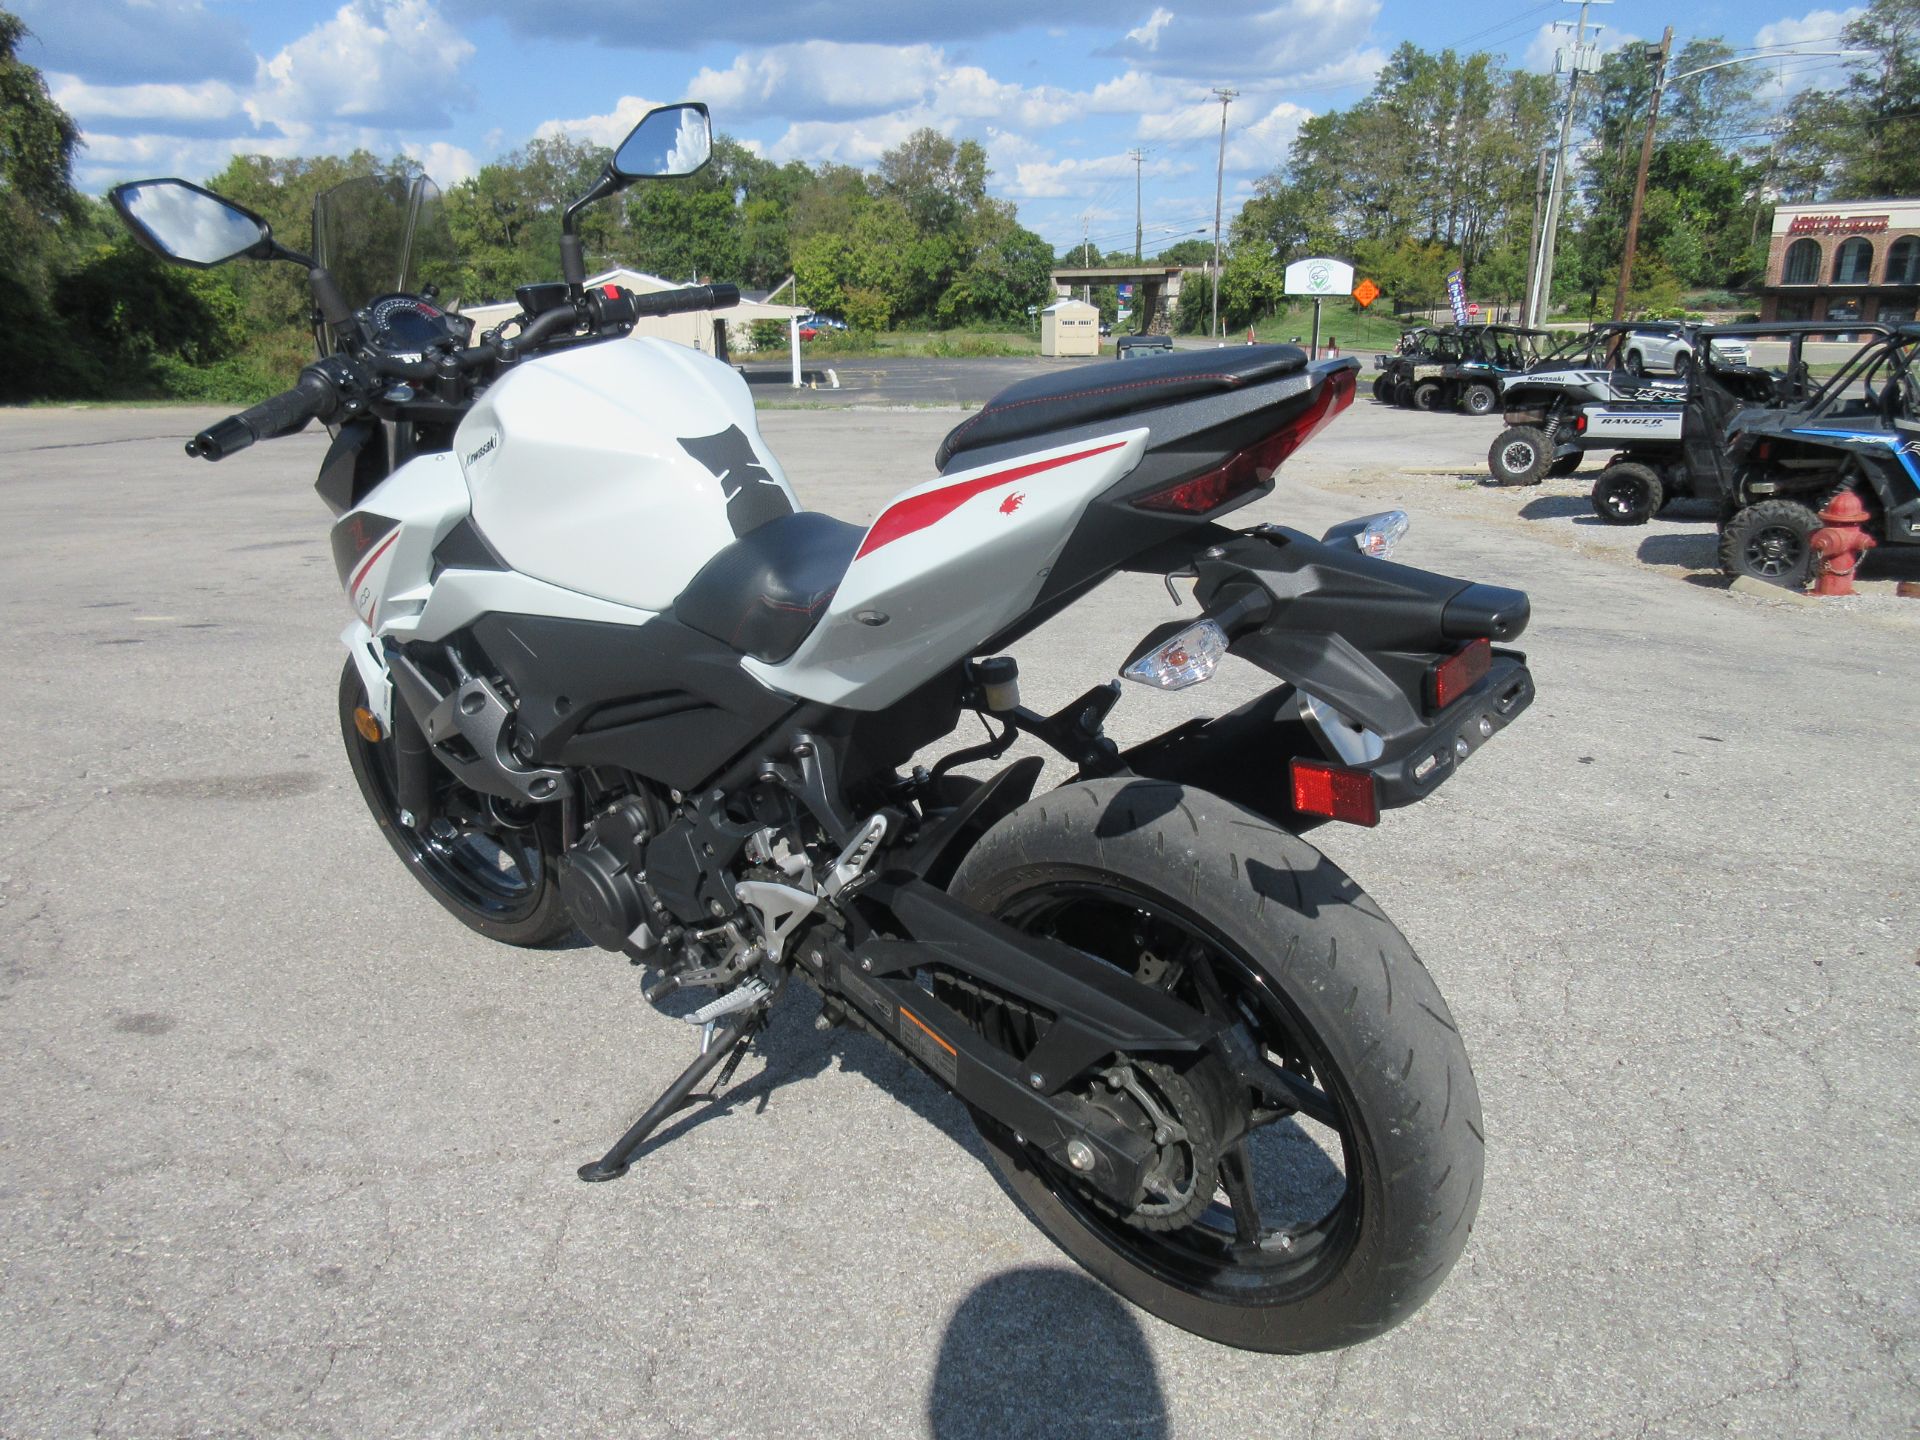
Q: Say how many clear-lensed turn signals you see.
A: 2